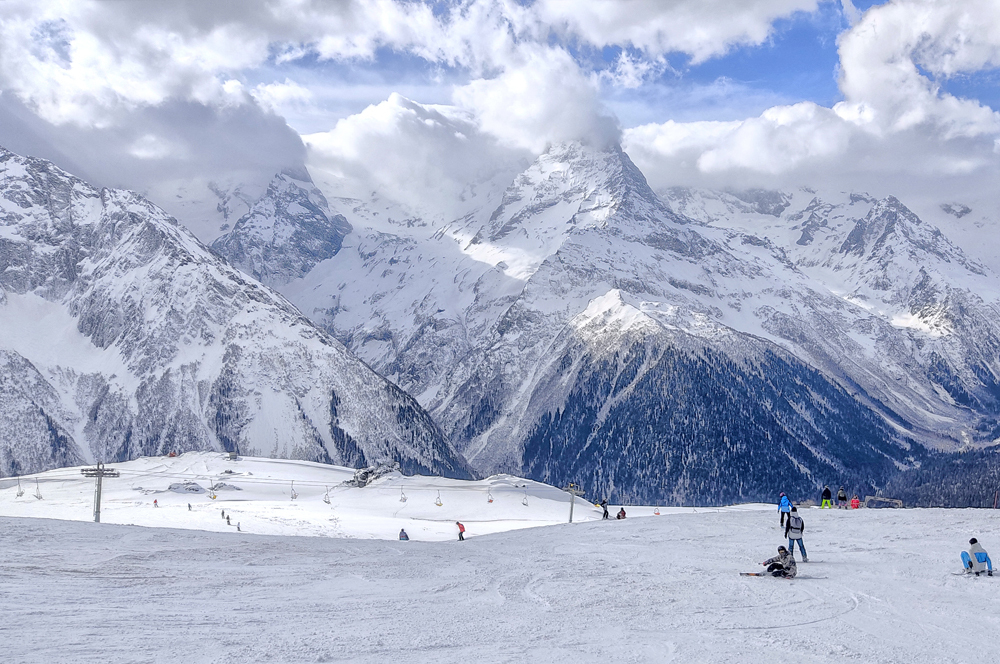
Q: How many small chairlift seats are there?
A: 11